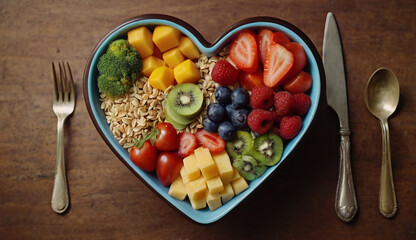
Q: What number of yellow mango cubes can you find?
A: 7